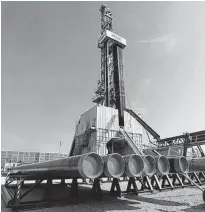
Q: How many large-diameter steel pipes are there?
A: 6